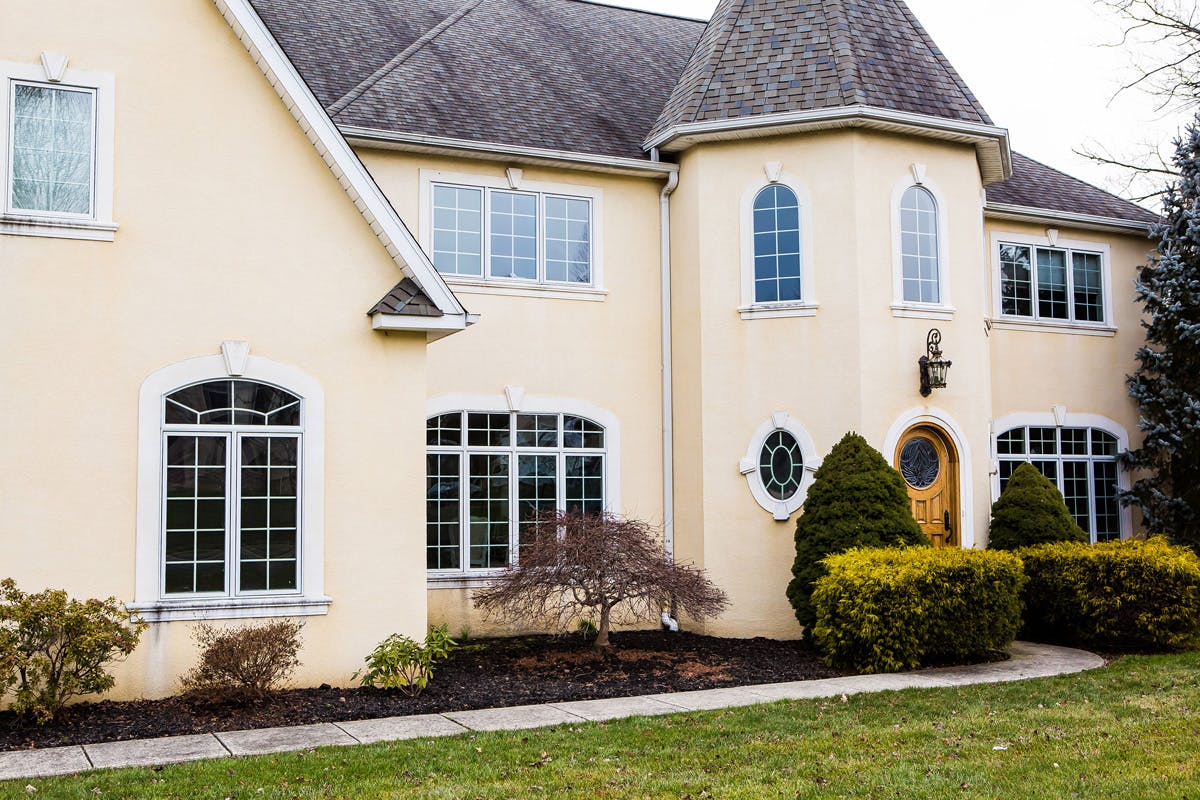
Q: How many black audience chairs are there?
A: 0